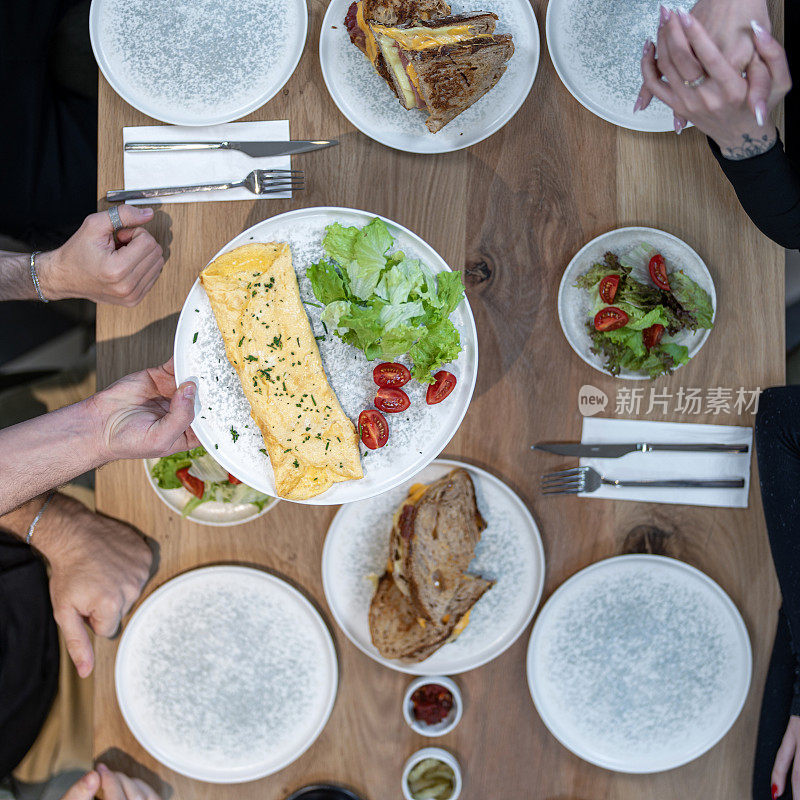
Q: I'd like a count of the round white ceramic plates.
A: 9